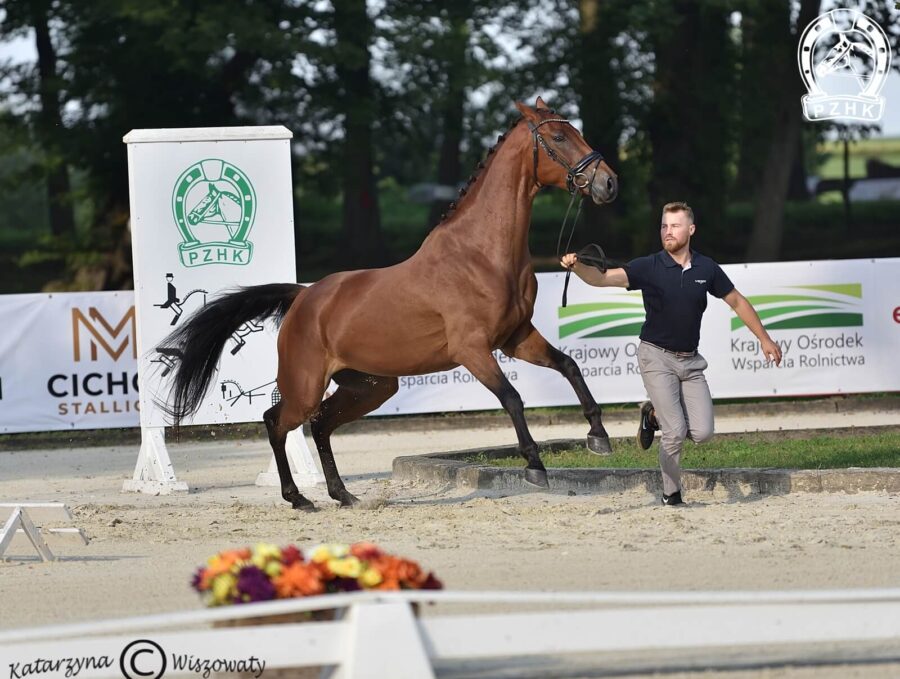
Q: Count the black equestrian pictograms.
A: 4